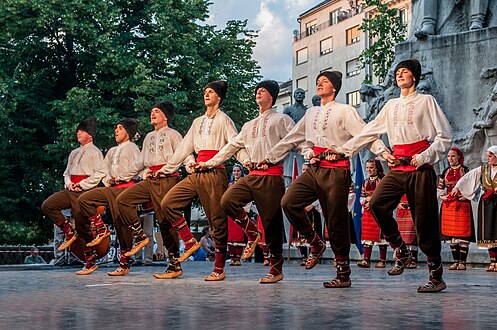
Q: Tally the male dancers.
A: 7